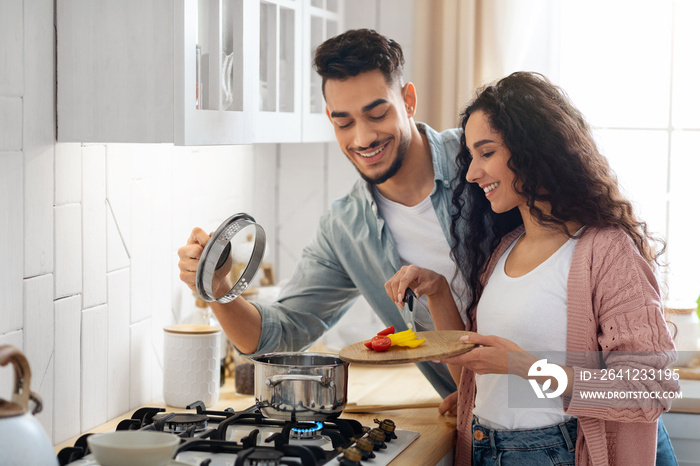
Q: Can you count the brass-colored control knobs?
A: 4